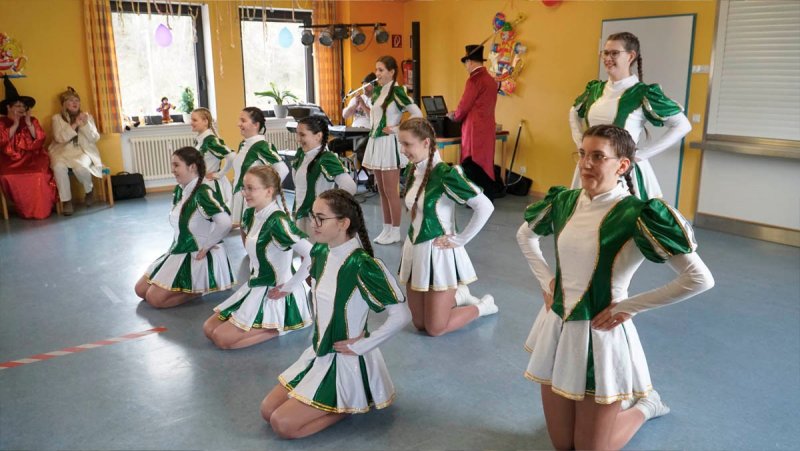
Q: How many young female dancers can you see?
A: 10